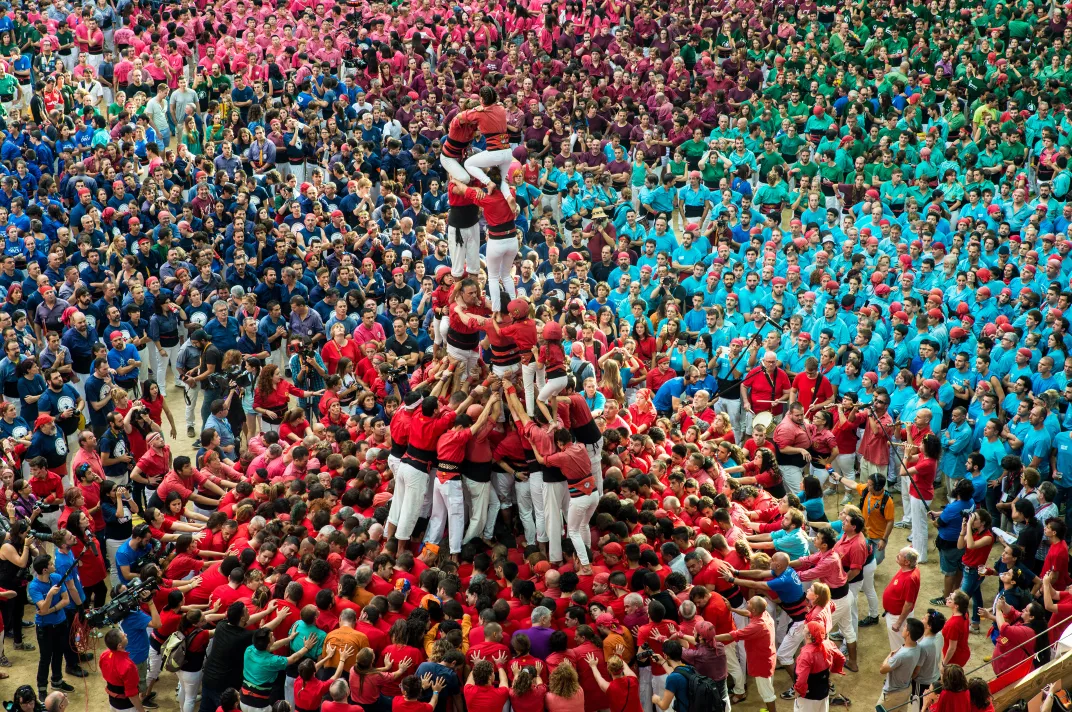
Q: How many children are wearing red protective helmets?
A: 3